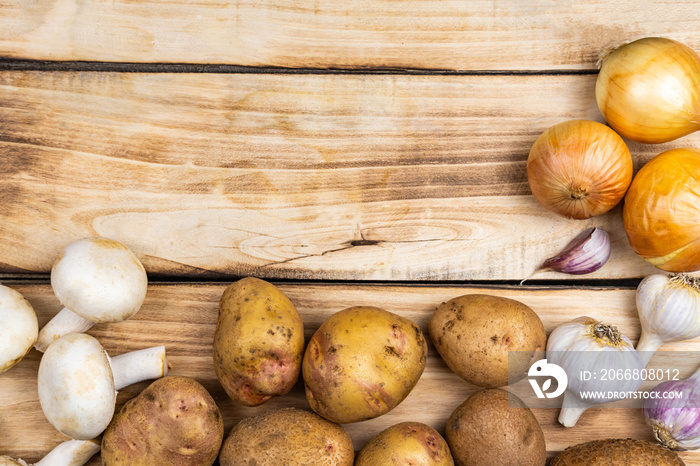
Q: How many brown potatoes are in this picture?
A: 8